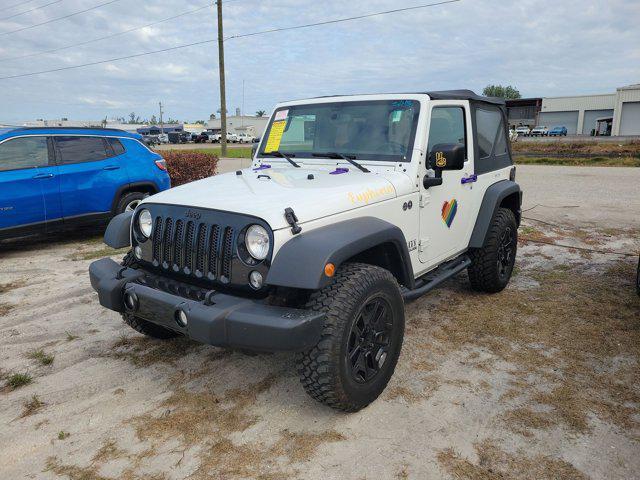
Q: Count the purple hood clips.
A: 2